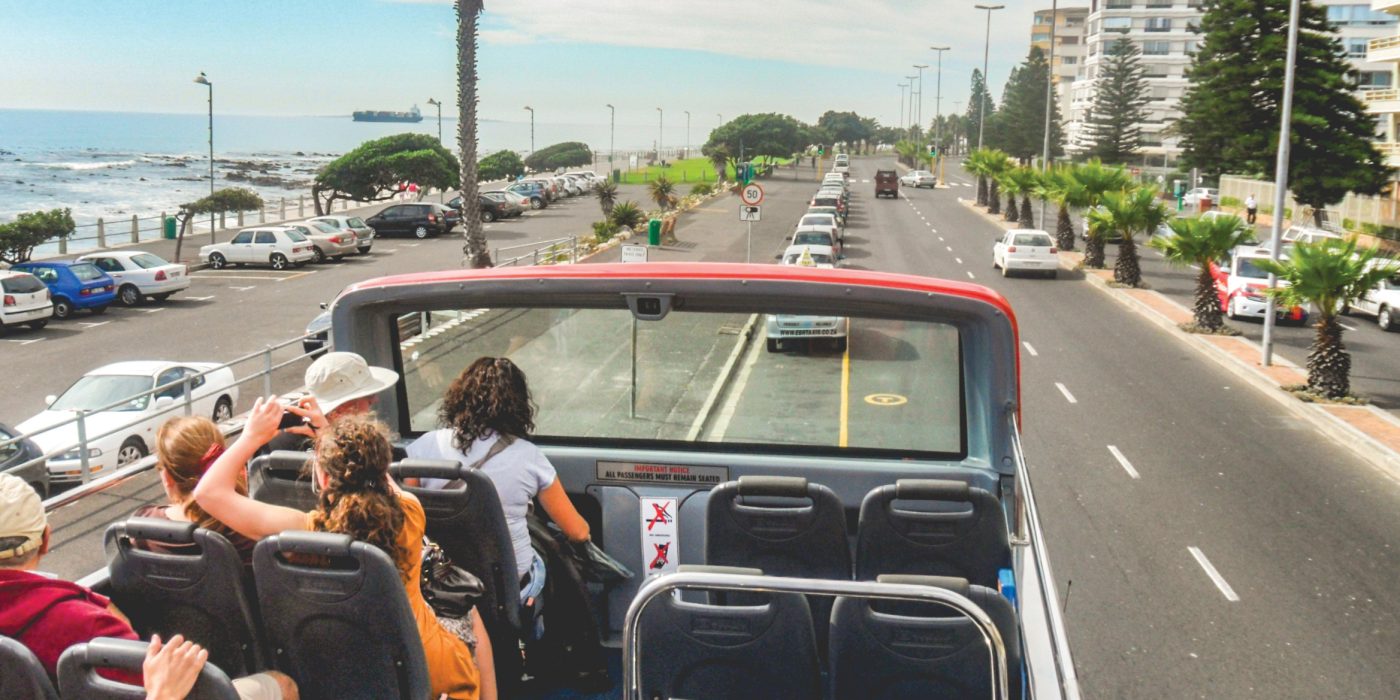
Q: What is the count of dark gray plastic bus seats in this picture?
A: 10